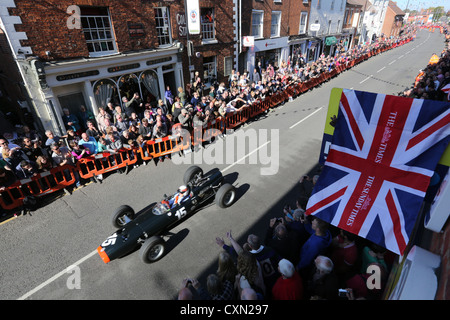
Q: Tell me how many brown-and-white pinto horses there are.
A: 0